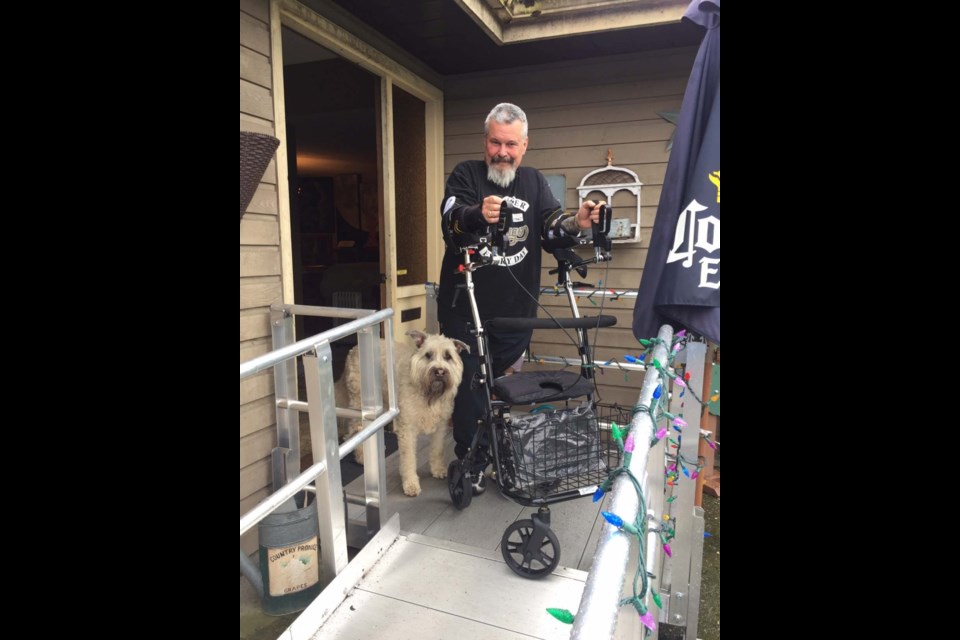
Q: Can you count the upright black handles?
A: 2